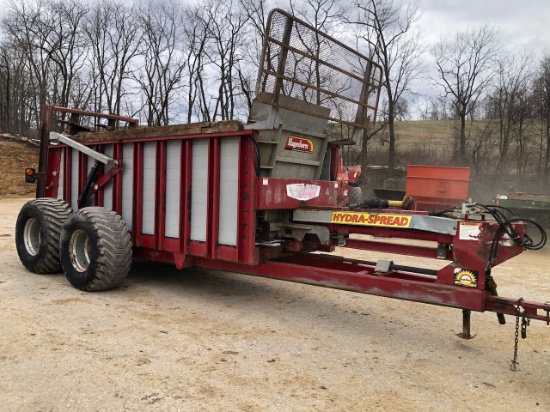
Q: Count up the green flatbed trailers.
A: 1